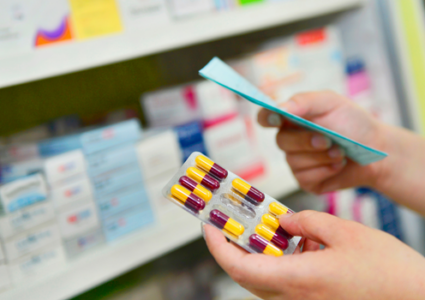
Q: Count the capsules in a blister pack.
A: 10